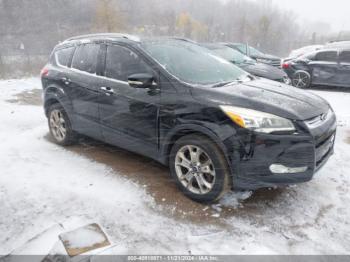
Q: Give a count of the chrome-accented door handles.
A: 2